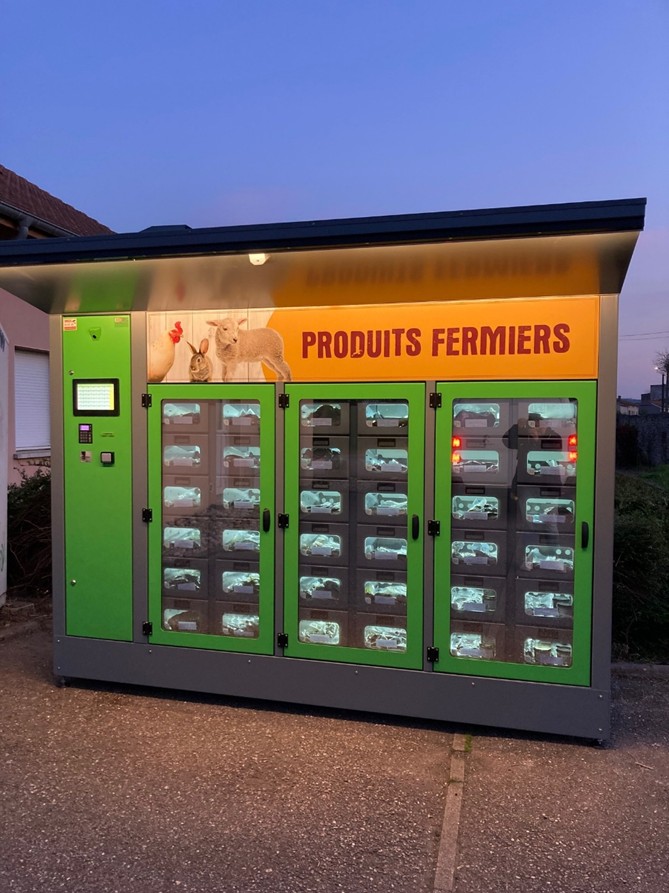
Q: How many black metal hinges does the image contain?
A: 9